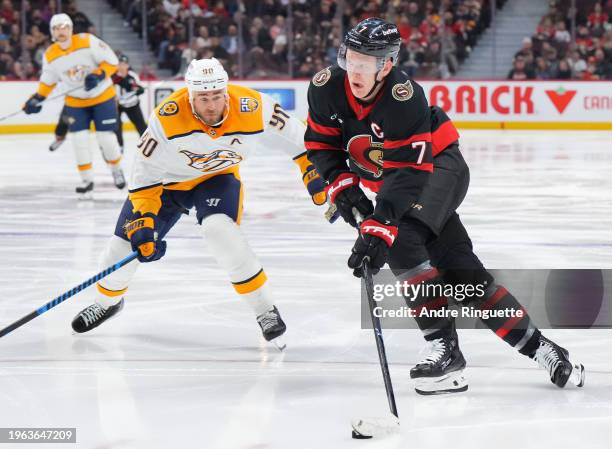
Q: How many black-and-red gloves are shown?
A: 2